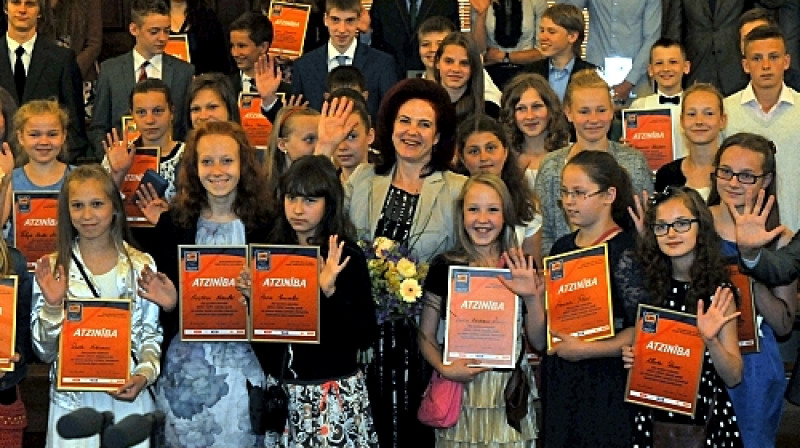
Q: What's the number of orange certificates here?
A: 15